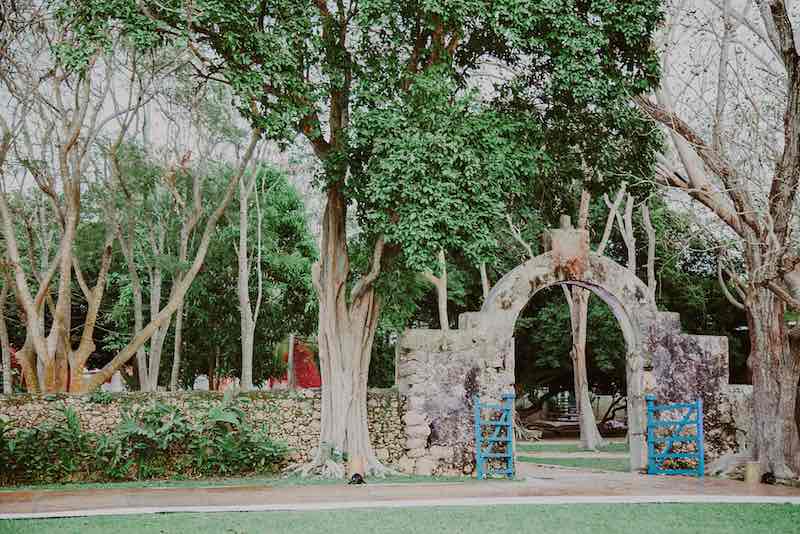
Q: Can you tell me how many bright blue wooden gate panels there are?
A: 2